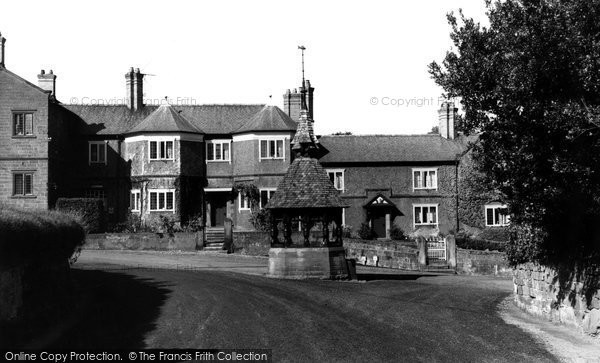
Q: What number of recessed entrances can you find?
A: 2